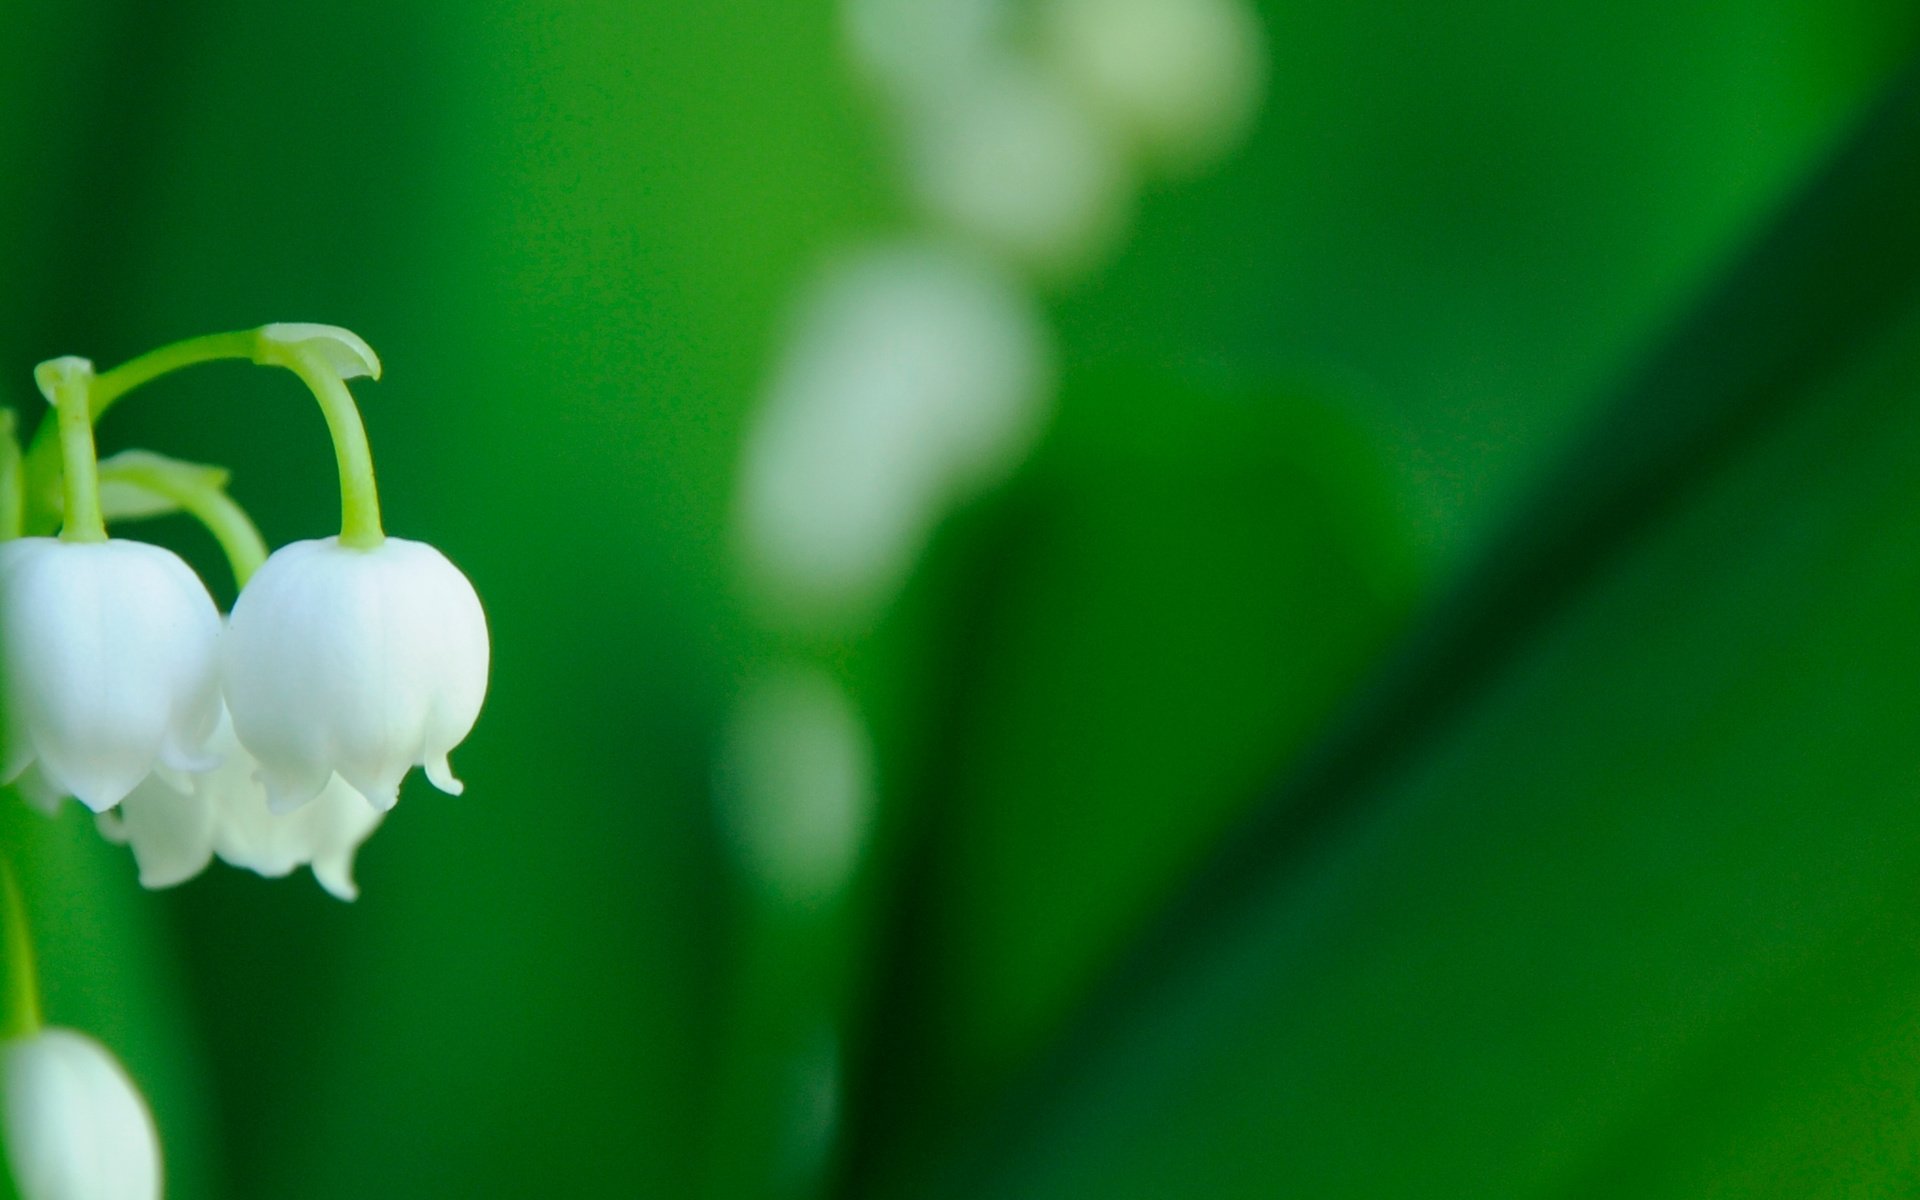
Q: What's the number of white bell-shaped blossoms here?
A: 4